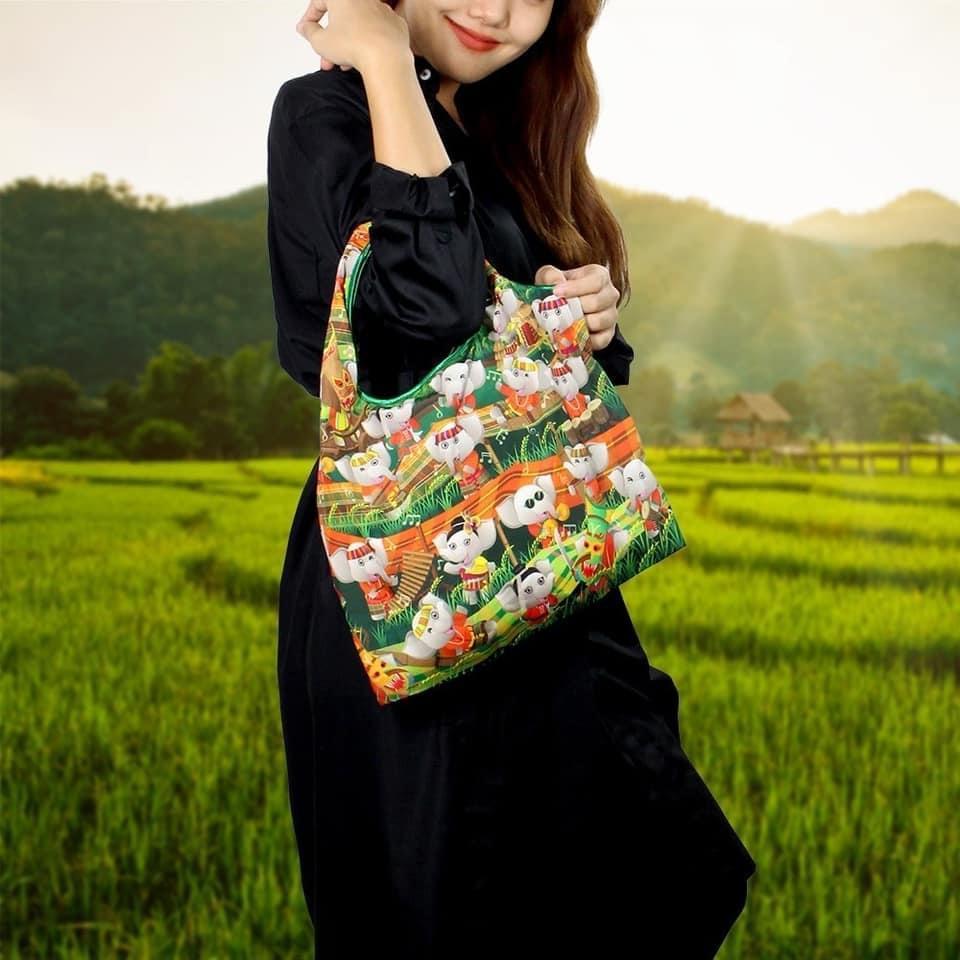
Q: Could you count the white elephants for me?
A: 15